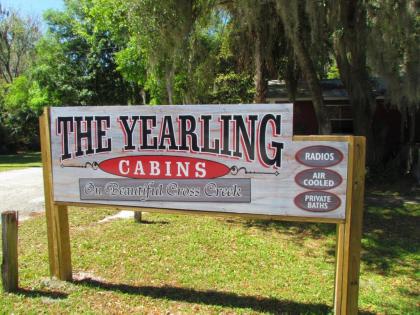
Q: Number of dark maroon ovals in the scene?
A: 3